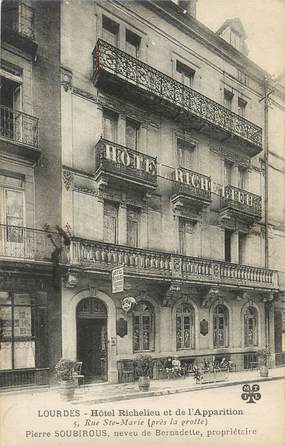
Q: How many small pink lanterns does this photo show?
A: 0